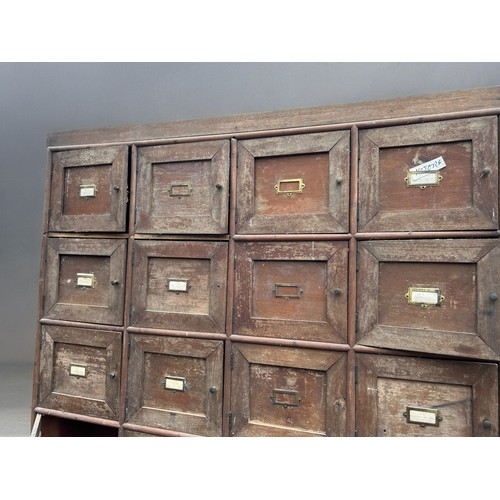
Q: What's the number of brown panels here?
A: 12